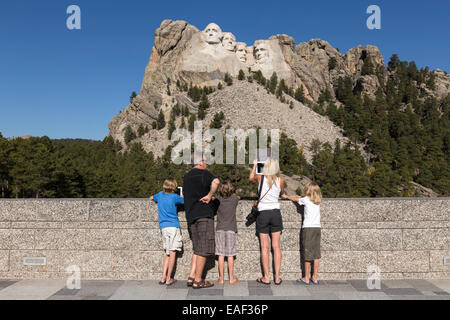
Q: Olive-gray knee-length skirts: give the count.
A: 1